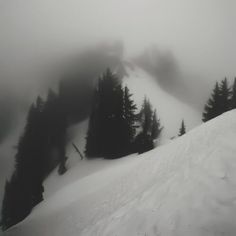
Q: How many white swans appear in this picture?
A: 0